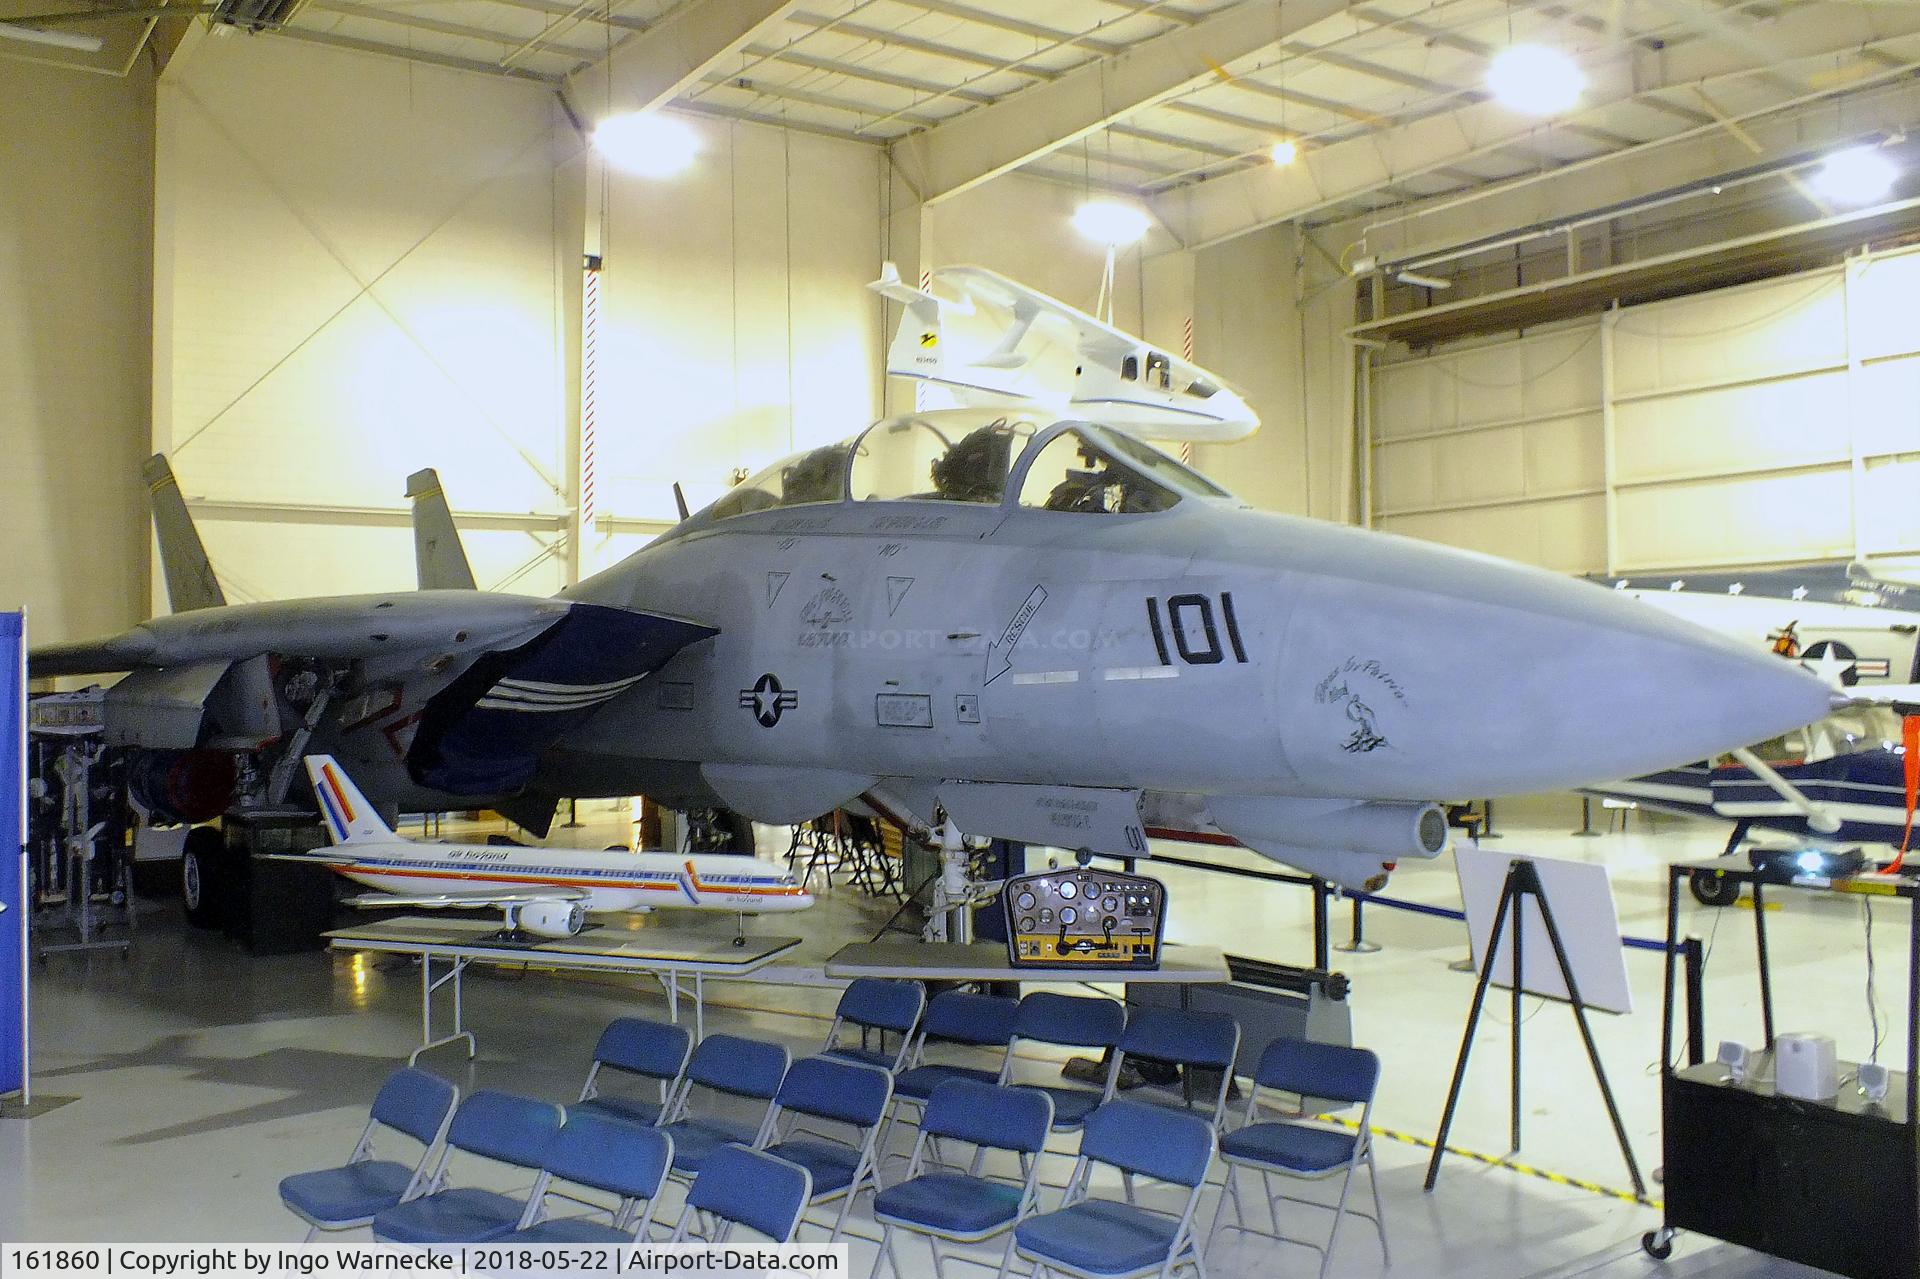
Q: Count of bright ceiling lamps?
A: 5